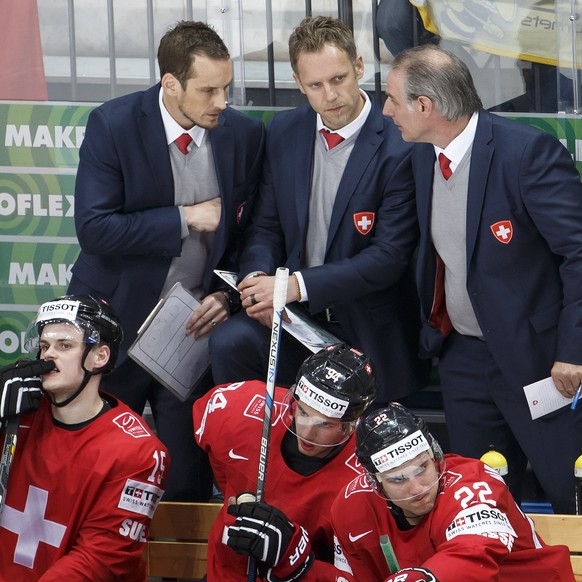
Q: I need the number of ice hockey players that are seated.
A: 3